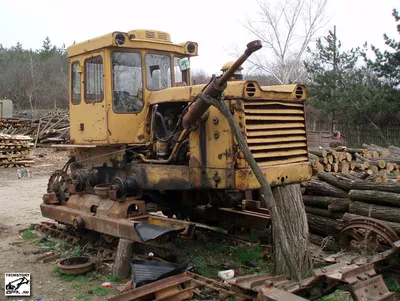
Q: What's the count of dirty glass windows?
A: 5